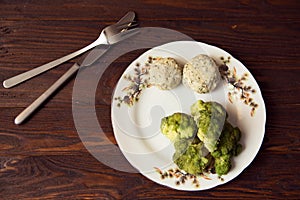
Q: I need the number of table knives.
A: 1